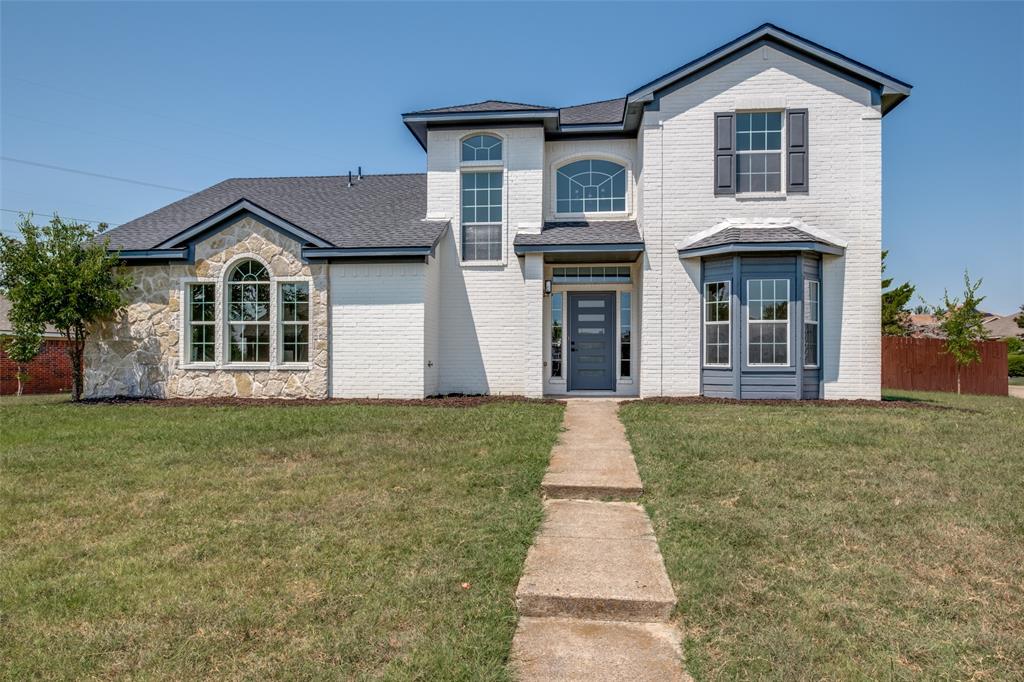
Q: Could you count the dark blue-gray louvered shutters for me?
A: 2